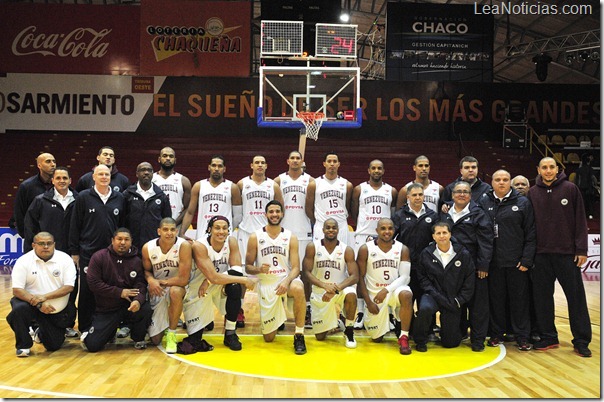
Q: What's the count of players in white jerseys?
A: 12